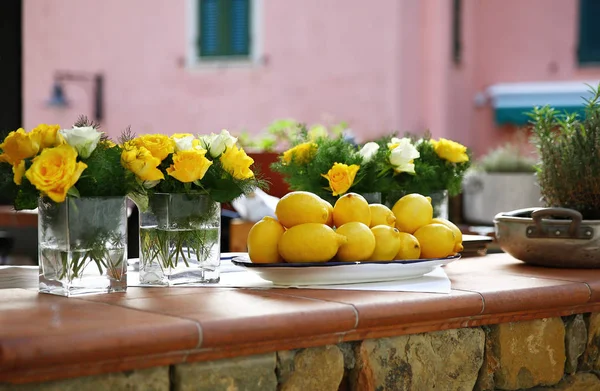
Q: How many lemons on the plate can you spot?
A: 12